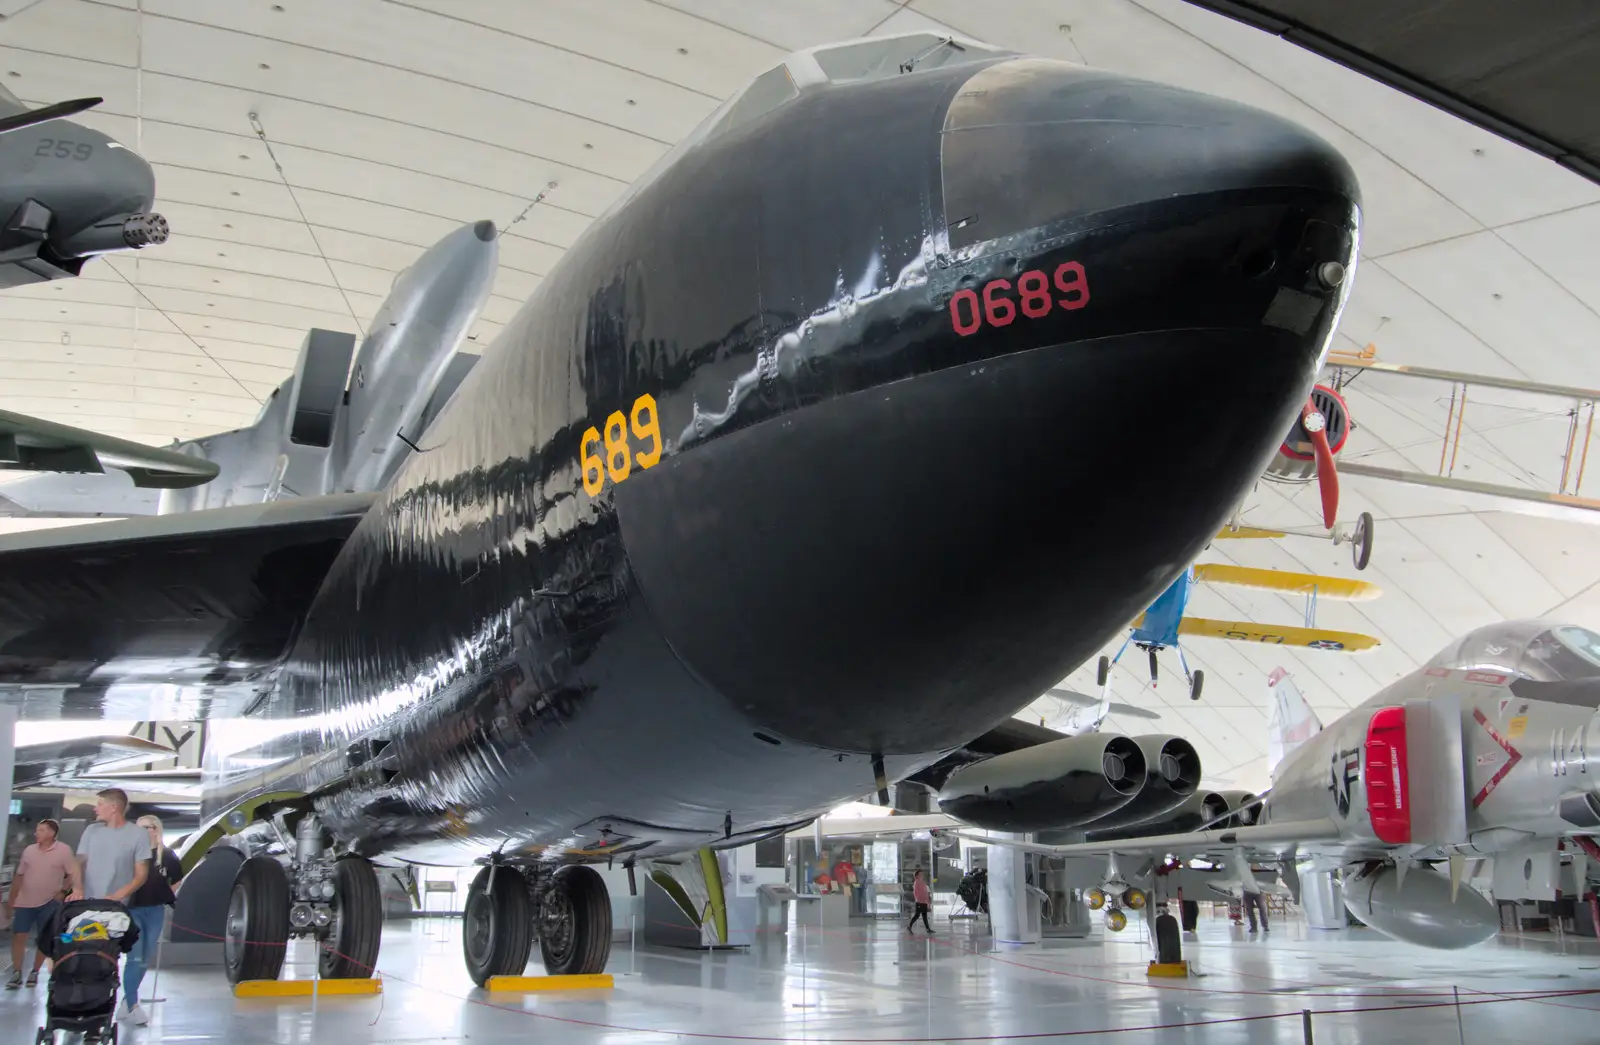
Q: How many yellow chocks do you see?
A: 3